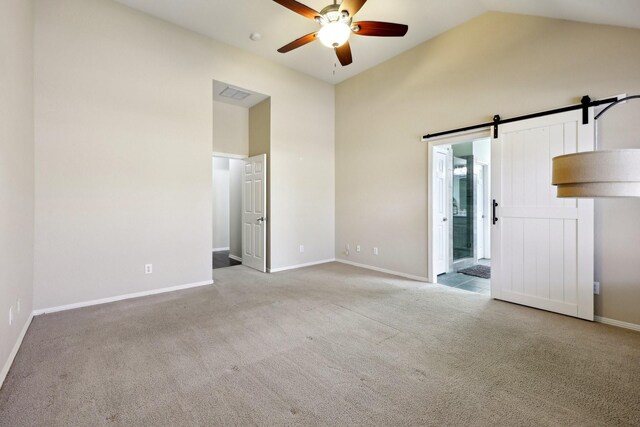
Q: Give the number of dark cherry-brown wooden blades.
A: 5